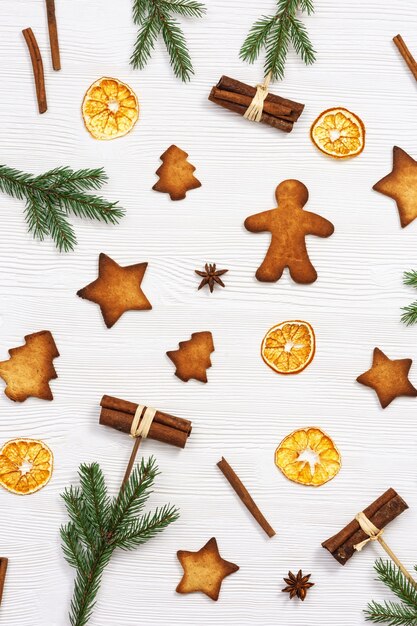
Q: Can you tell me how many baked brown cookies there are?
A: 8